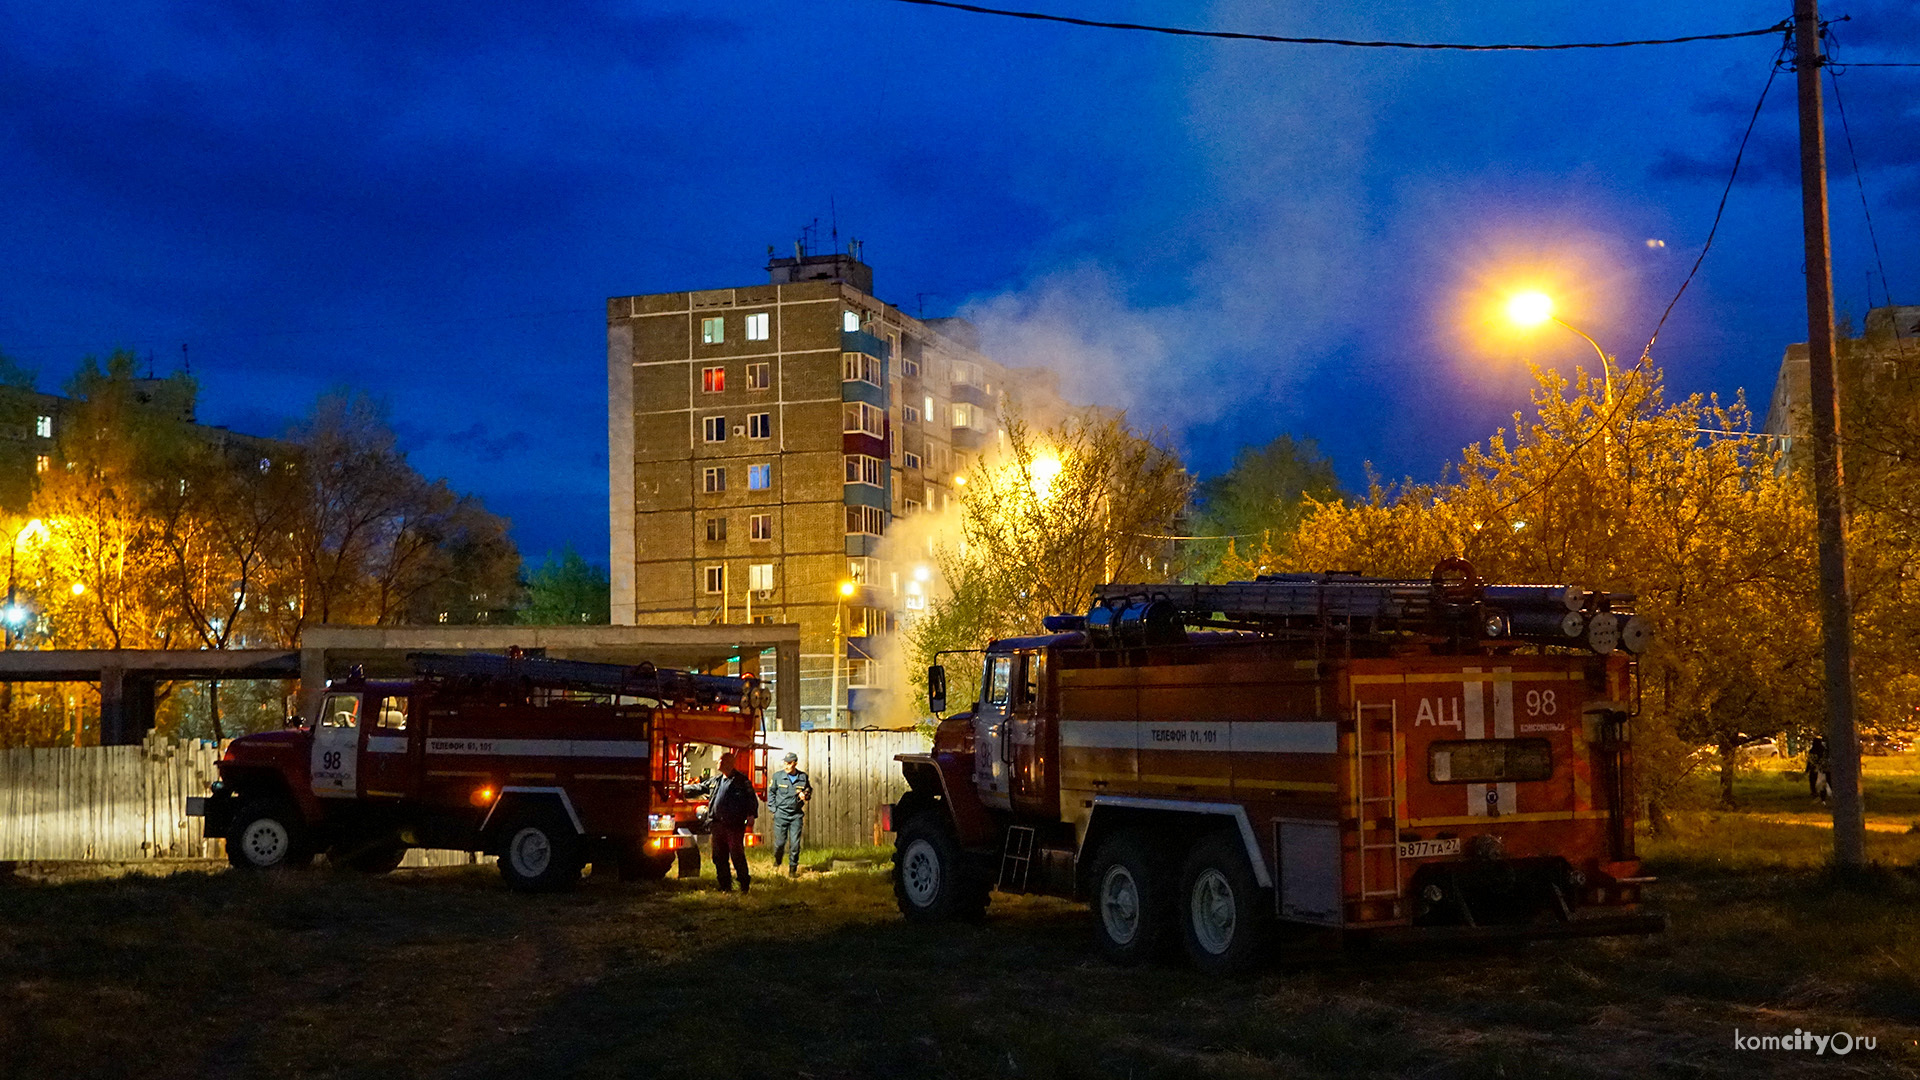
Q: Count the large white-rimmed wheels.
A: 5